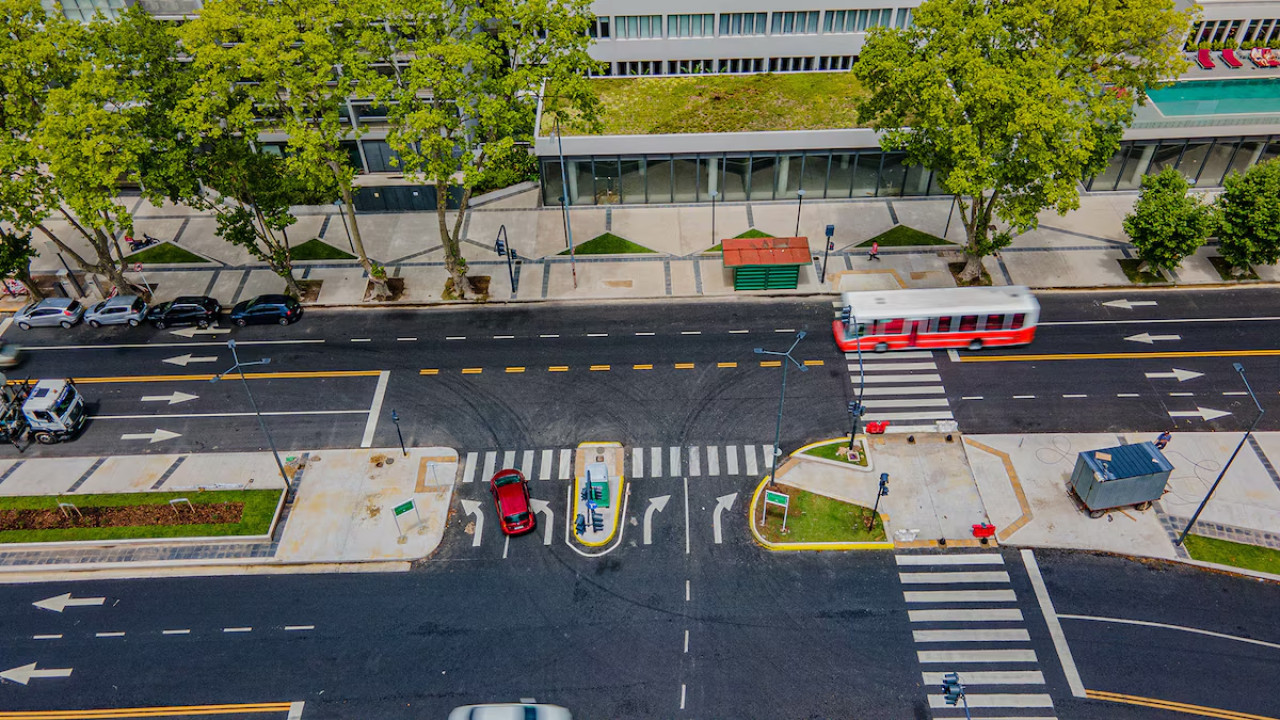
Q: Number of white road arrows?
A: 14